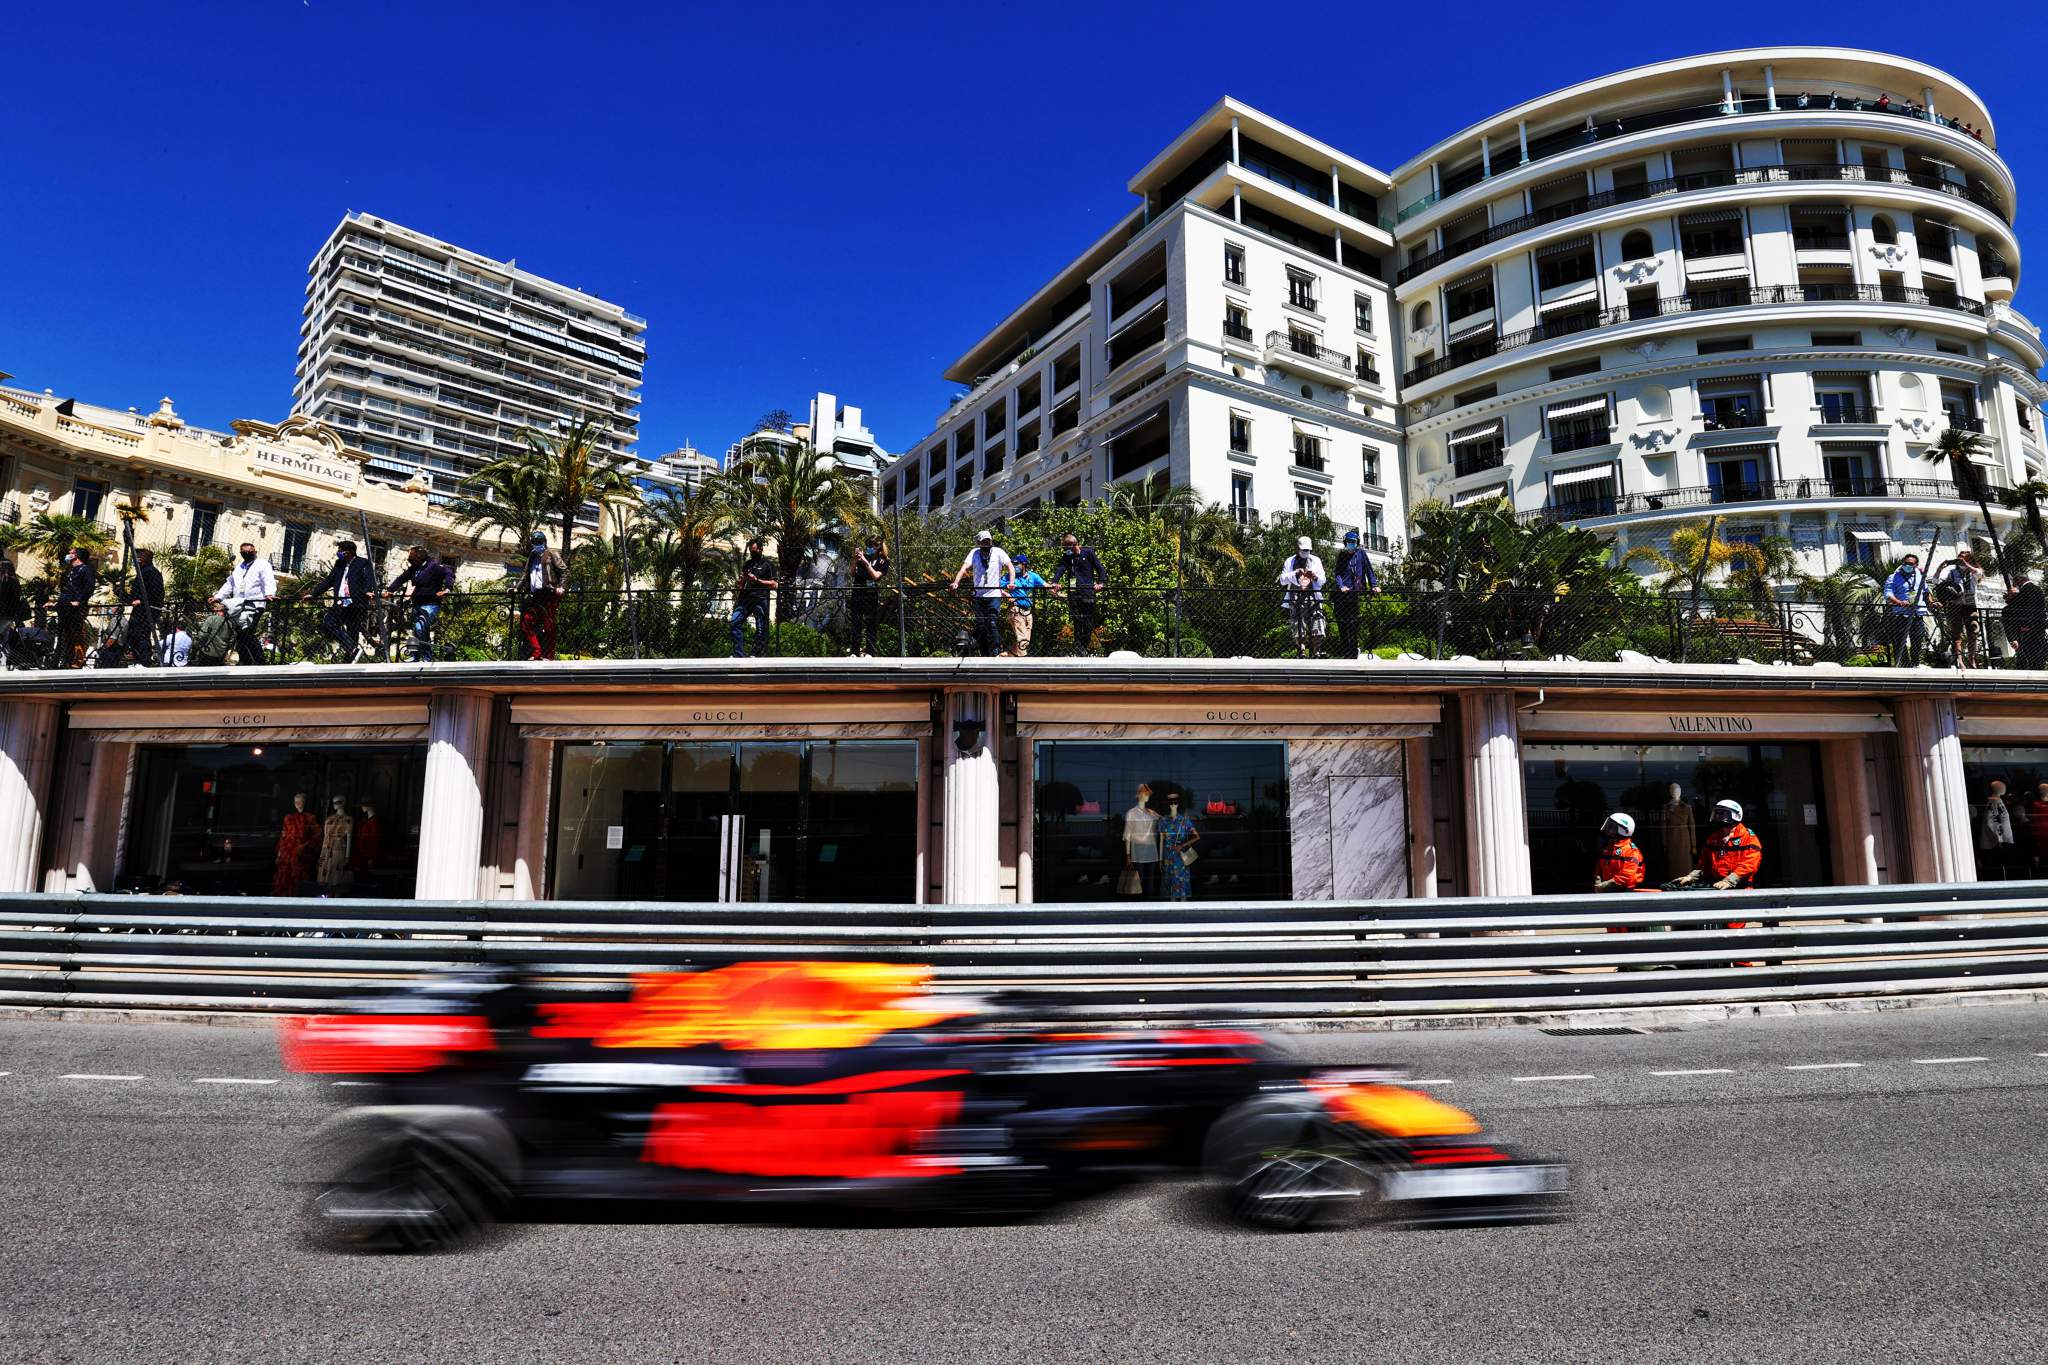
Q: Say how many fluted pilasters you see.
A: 5